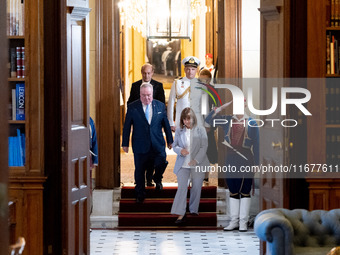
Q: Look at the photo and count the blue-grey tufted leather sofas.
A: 1